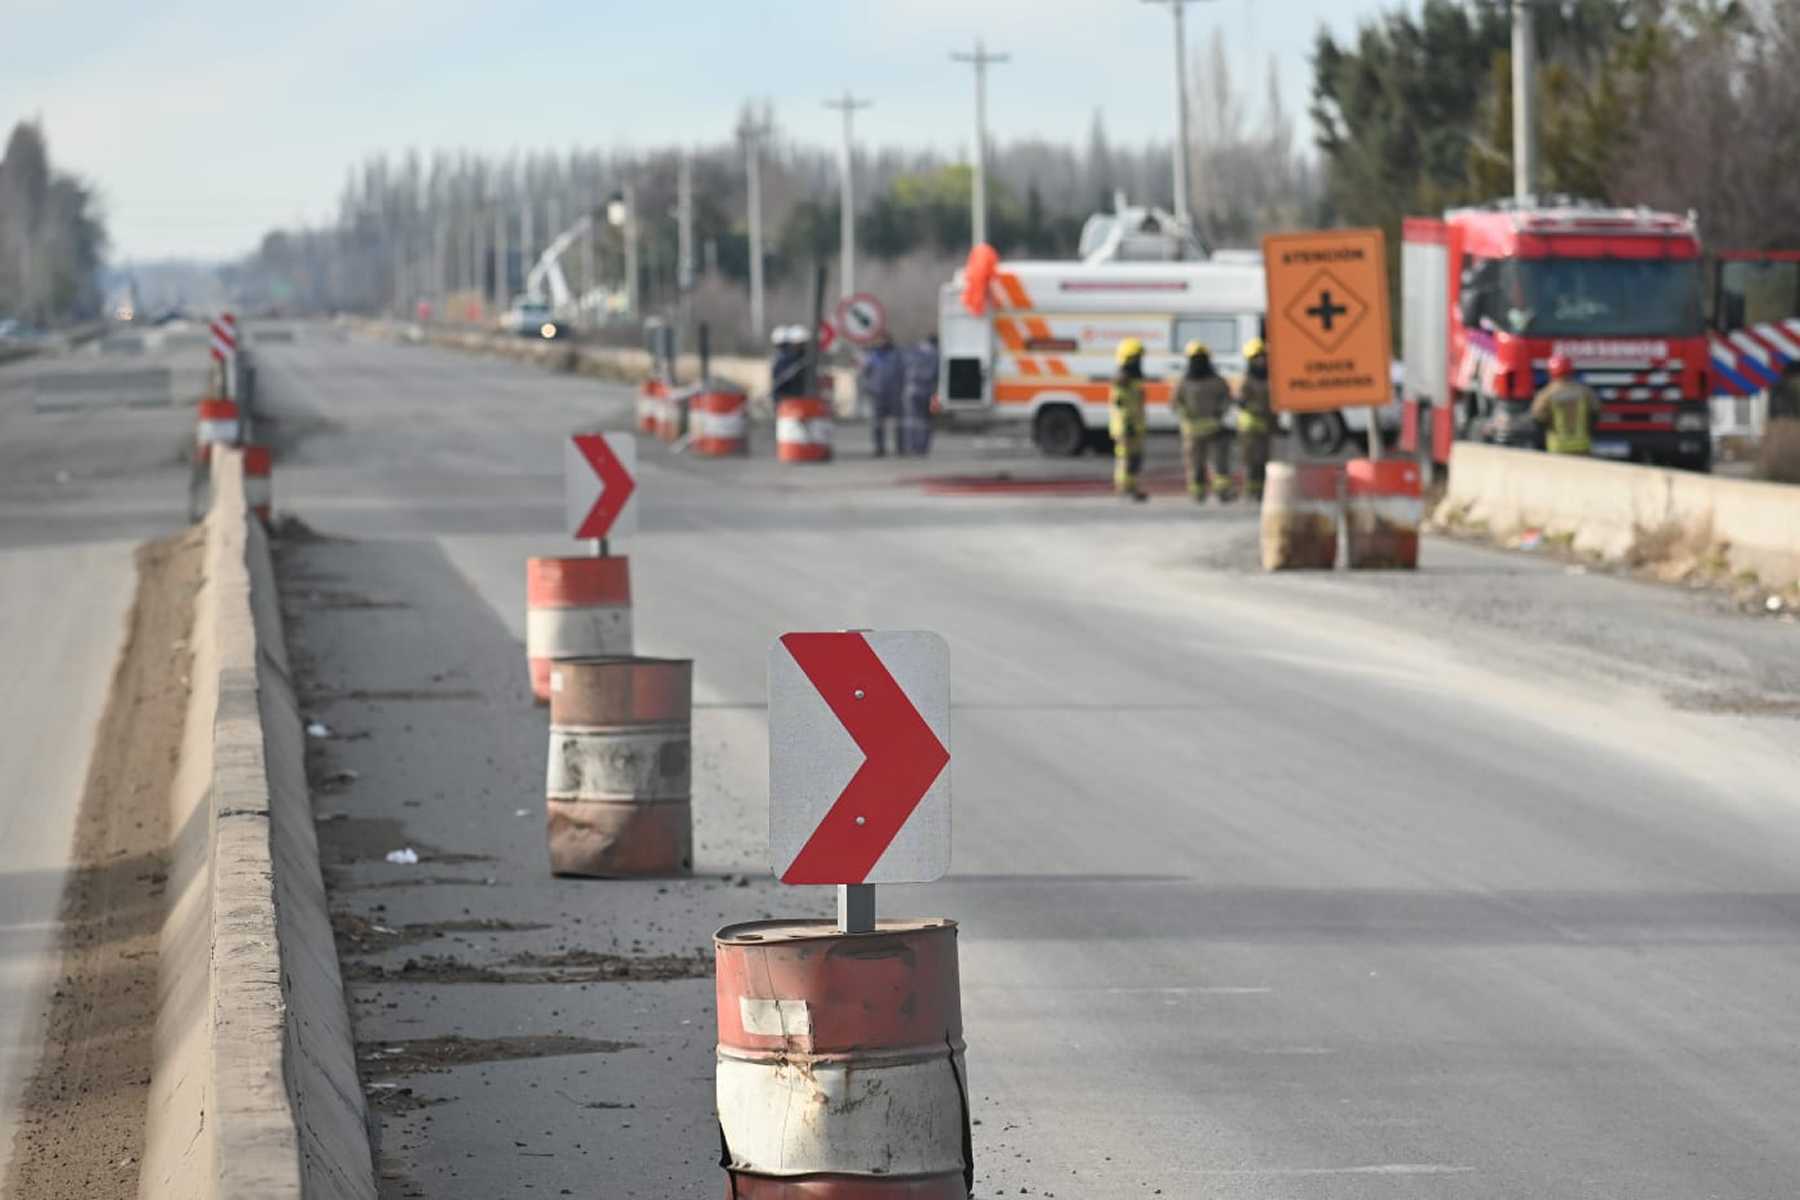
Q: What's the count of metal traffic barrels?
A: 11